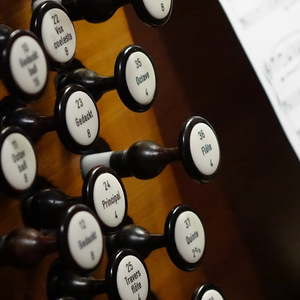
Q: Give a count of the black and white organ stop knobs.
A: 12